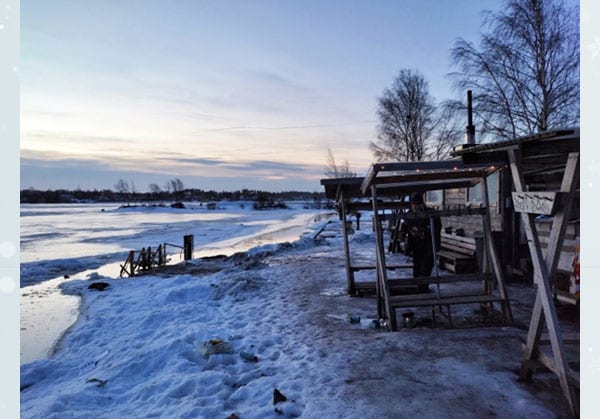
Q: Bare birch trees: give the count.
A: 2